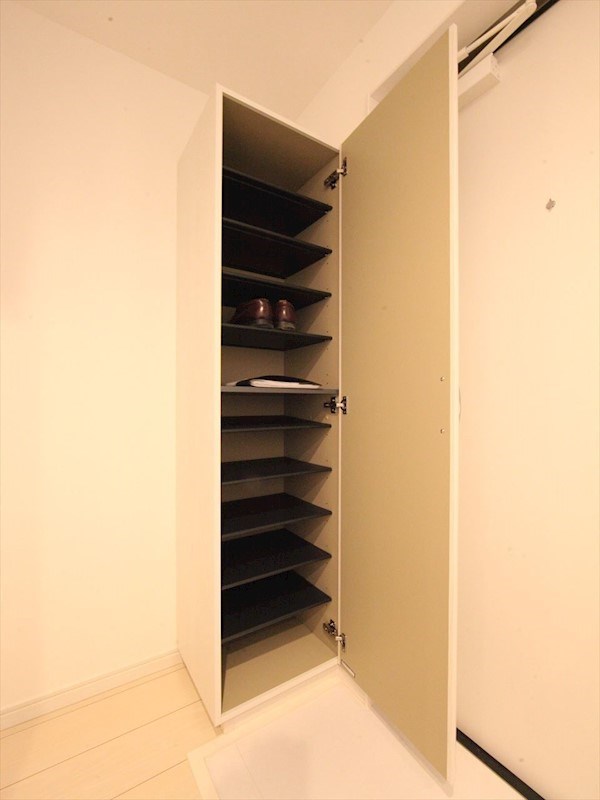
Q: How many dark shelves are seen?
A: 10